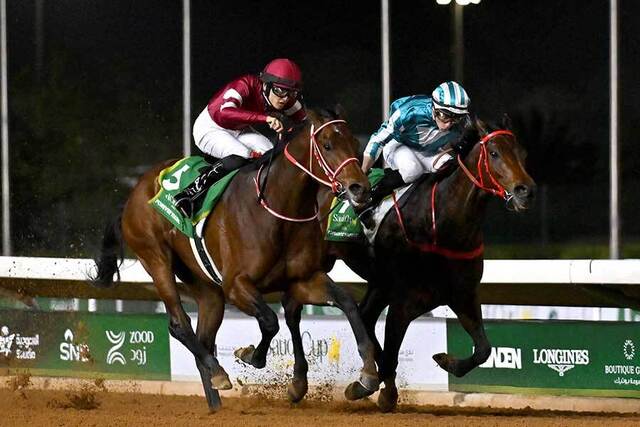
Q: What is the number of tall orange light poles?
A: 0